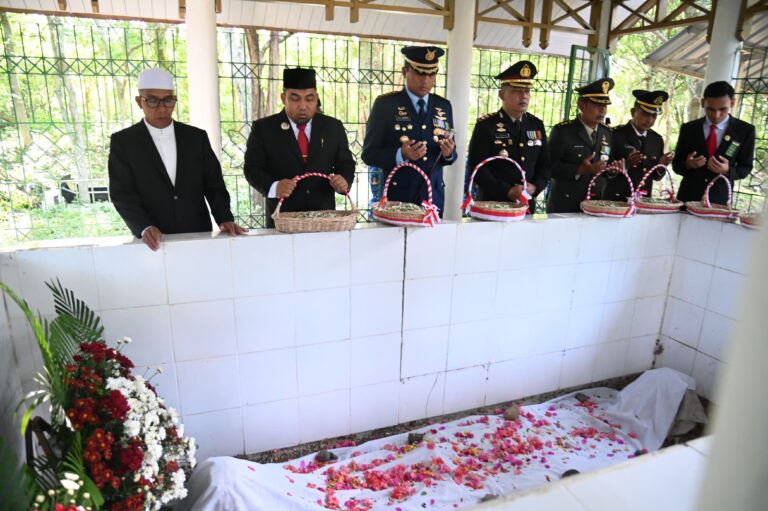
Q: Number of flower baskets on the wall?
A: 7